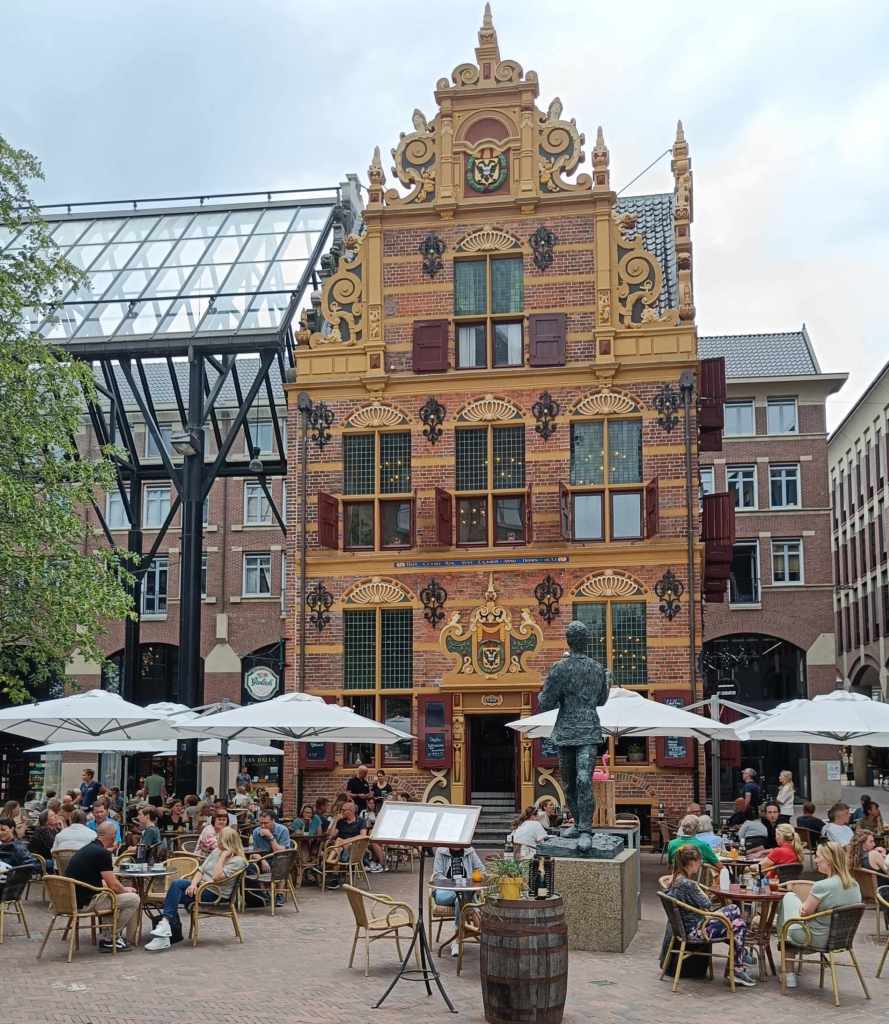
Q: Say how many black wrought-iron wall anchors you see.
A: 10